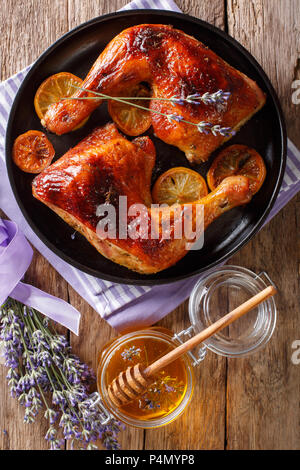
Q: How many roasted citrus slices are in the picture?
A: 5